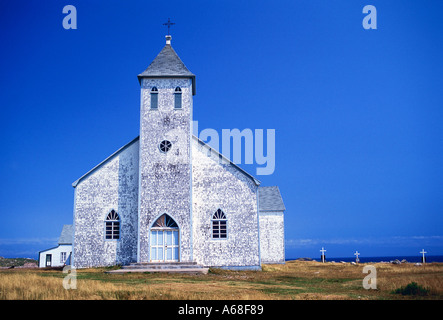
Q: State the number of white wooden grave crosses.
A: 3